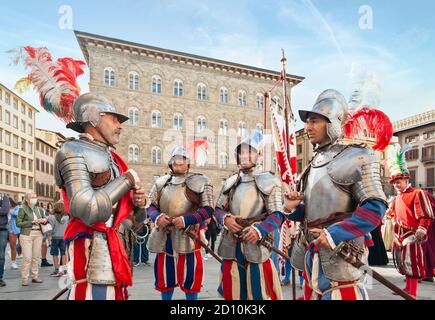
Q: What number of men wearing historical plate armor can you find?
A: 4